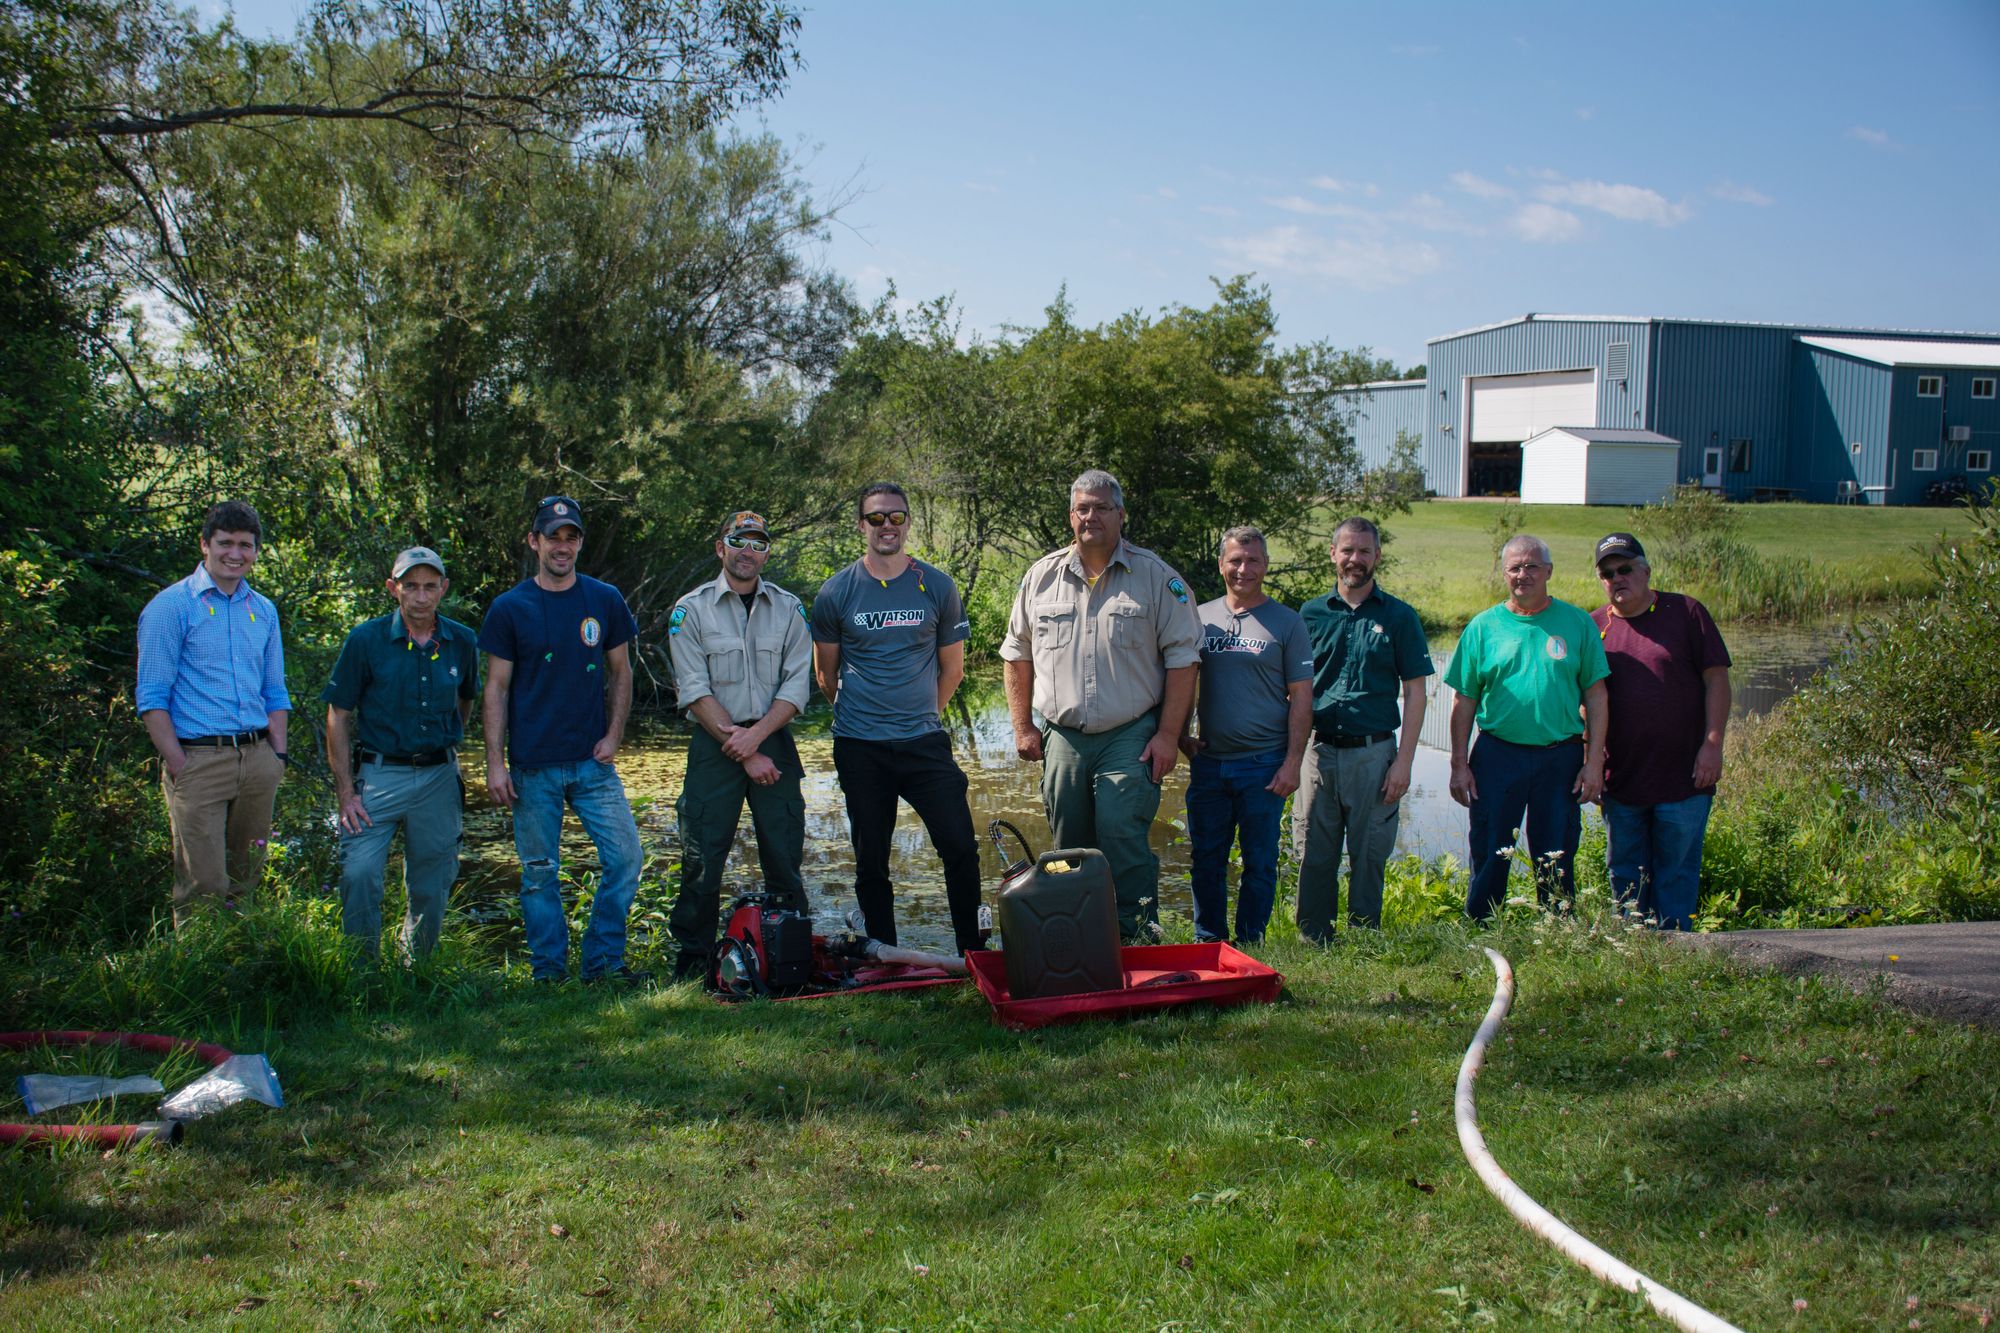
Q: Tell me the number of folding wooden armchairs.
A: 0